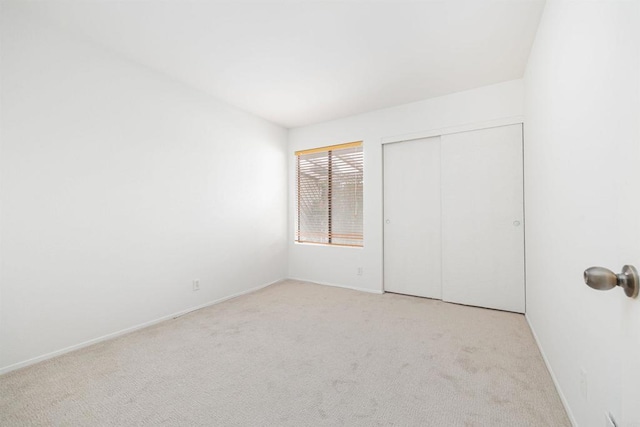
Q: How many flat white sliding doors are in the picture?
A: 2